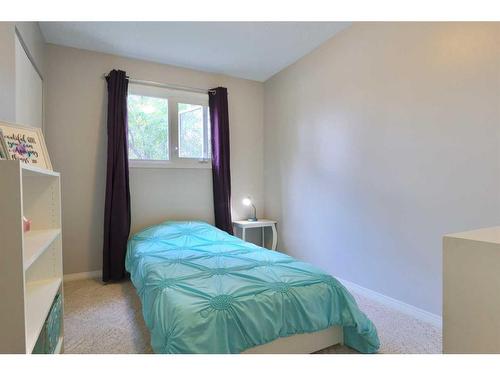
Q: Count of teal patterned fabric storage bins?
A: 1